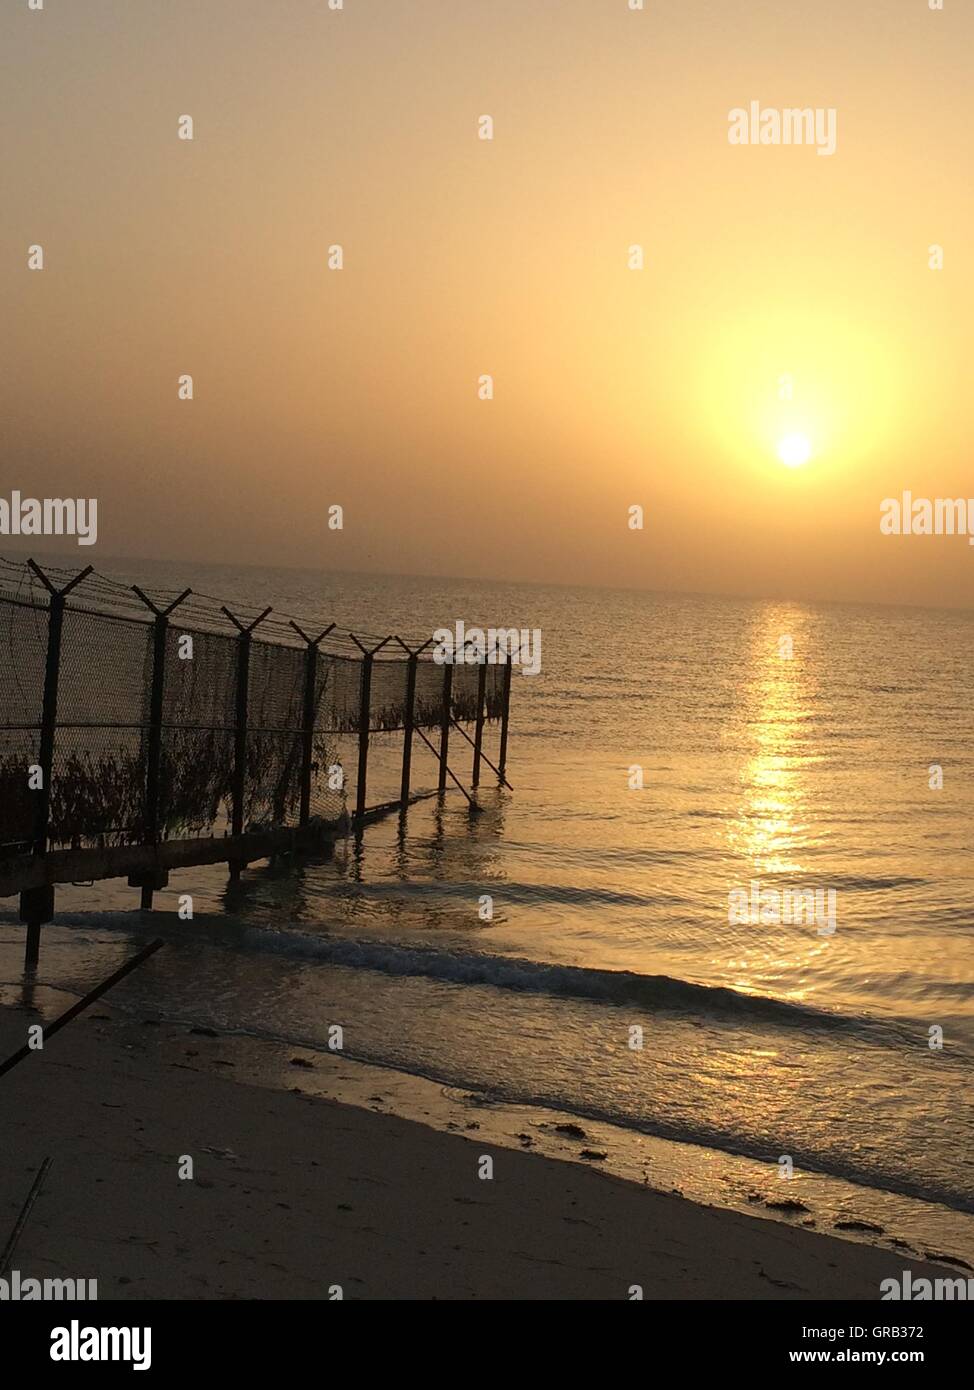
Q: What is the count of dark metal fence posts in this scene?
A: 9